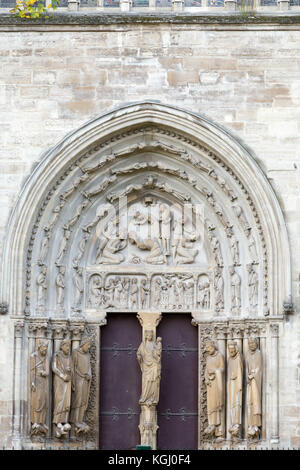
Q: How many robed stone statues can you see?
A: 7